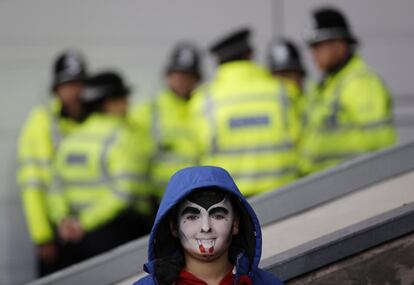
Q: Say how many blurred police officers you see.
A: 6